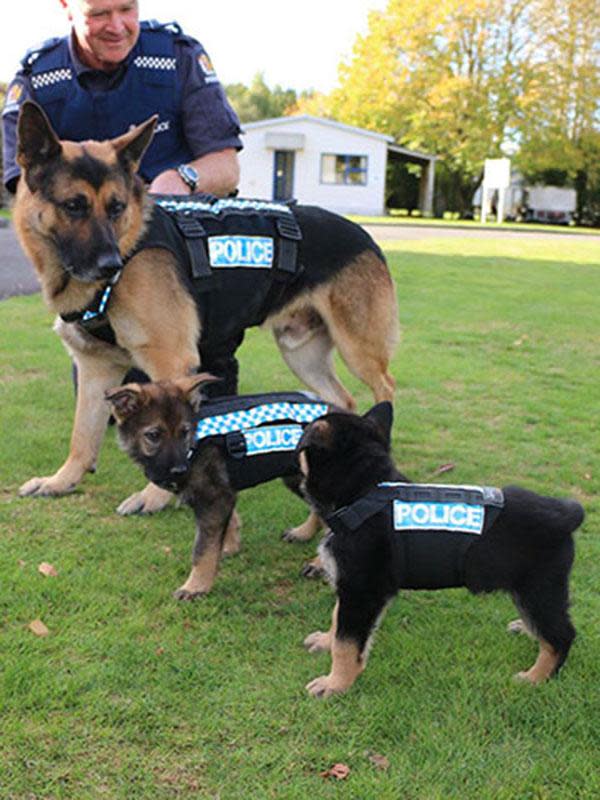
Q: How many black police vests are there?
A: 3